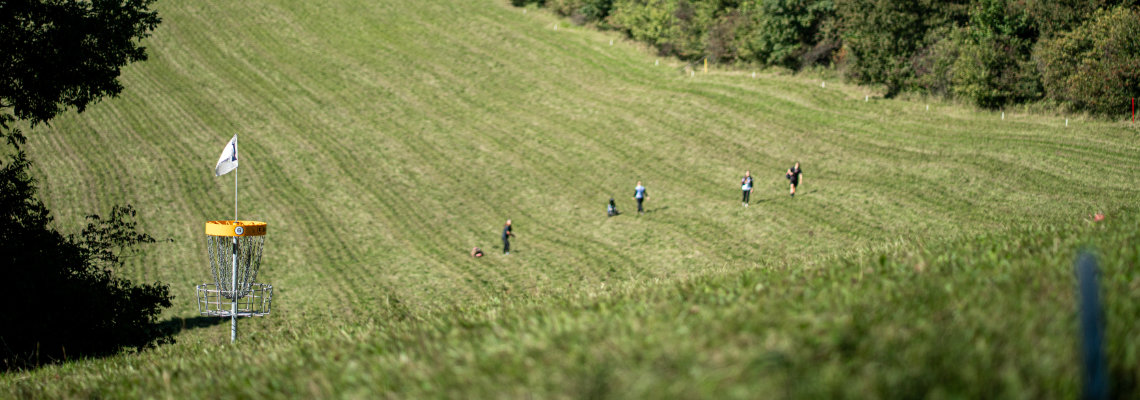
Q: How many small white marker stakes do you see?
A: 11